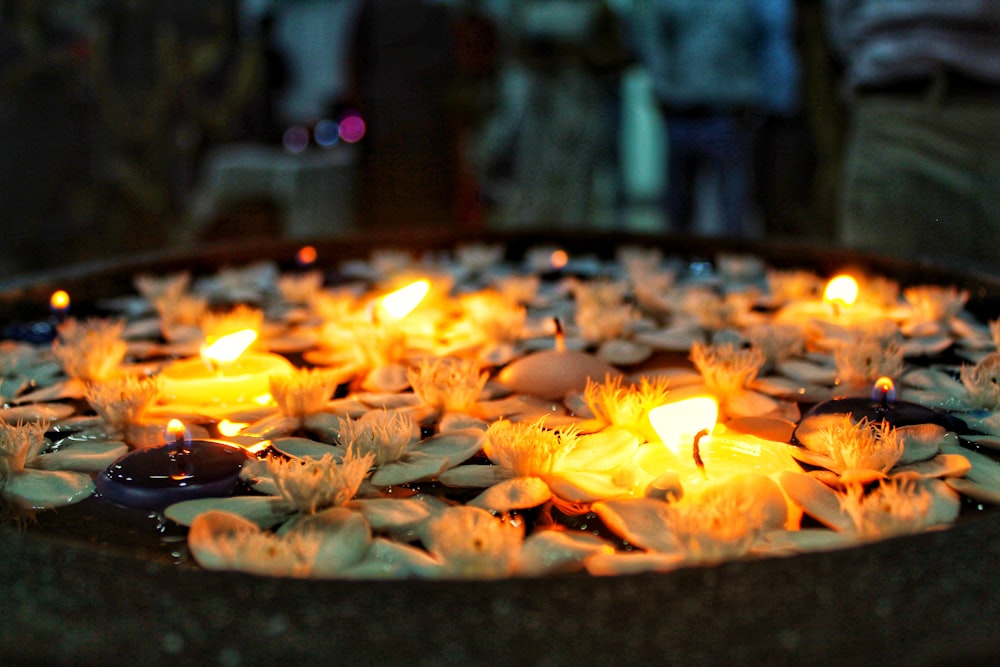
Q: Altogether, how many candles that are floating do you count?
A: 10